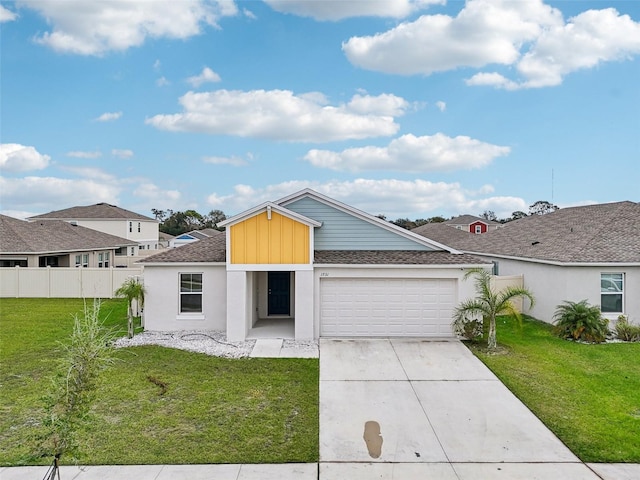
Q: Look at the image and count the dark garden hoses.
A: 1